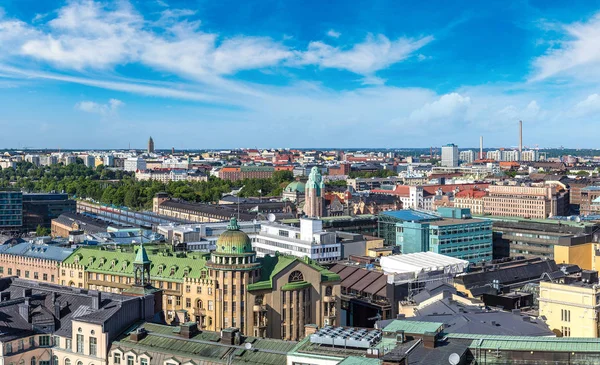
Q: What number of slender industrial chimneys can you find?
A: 2